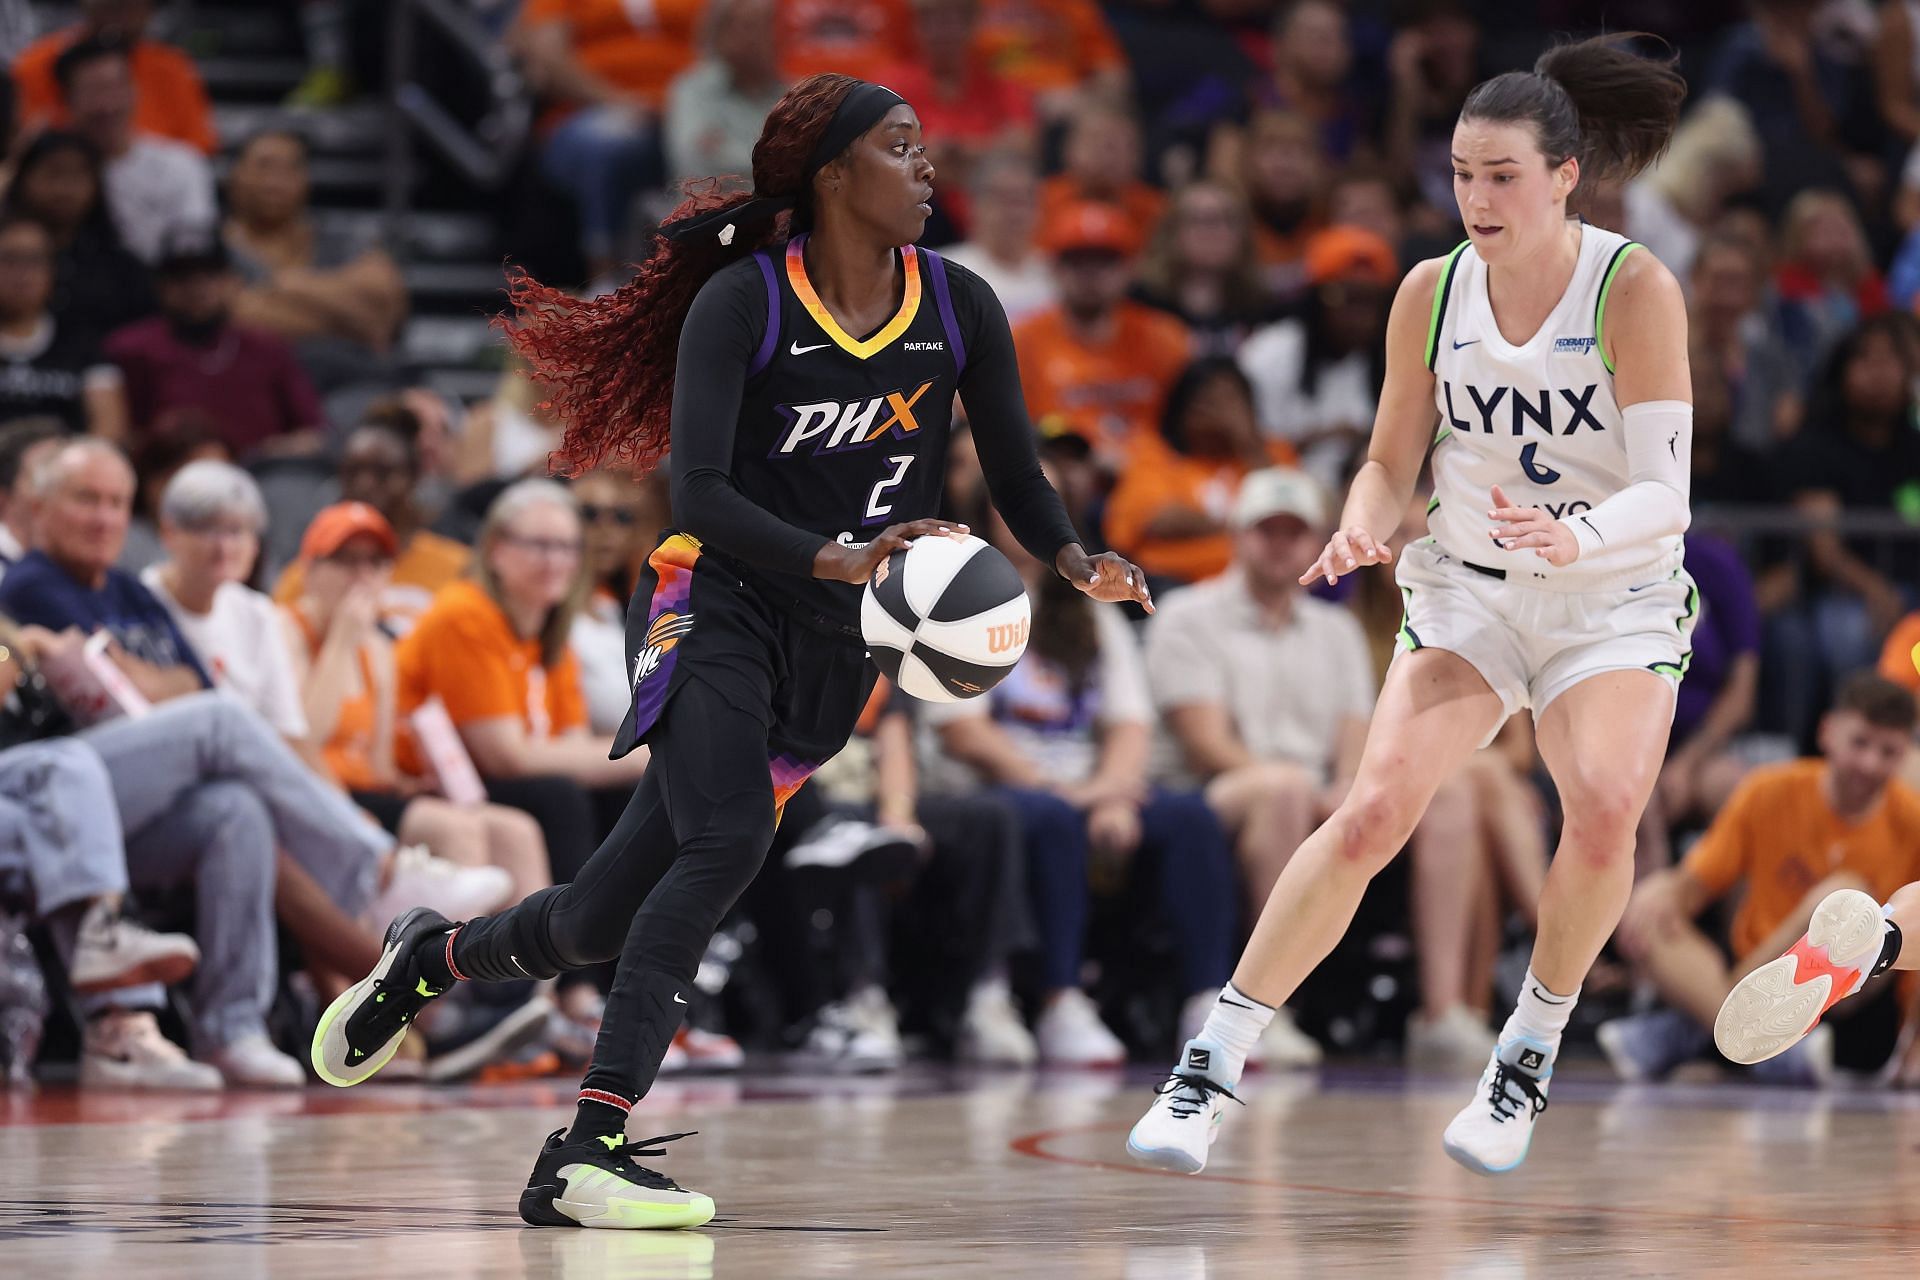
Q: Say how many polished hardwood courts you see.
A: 1